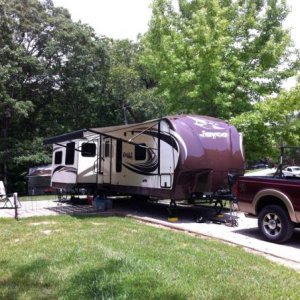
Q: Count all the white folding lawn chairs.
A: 1